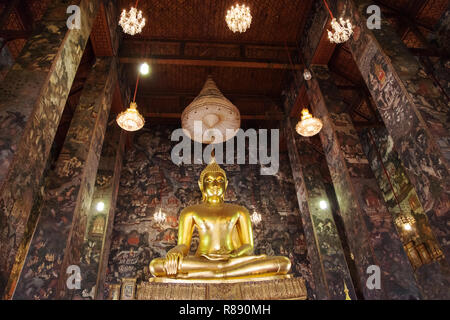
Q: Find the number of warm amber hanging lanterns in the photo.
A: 2